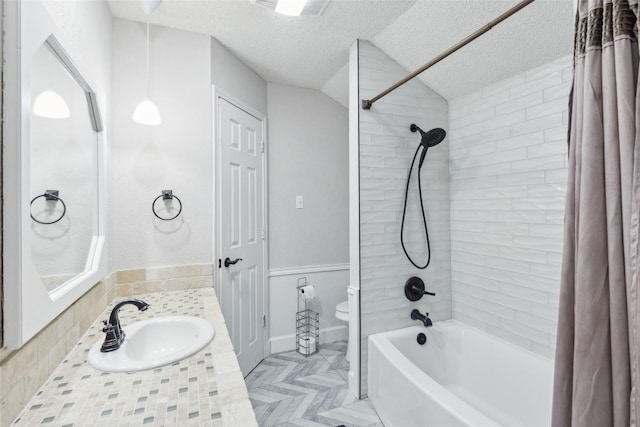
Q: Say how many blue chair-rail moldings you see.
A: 0